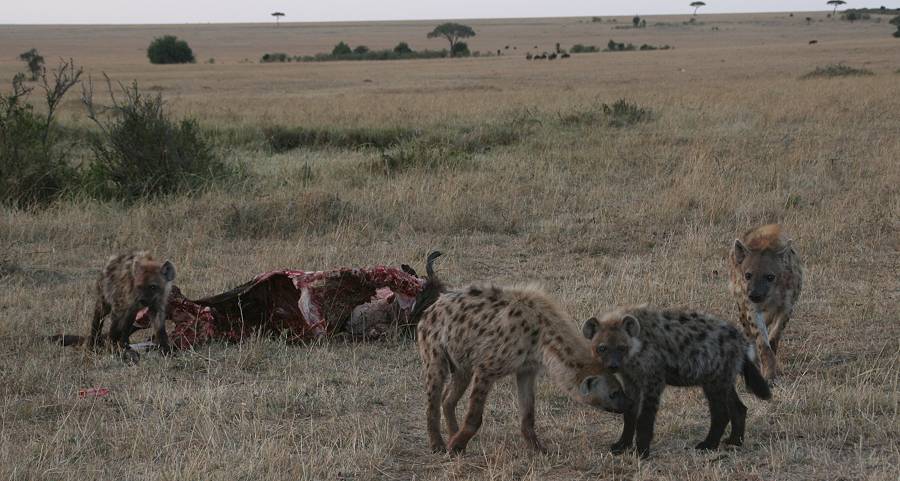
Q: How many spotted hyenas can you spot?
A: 4